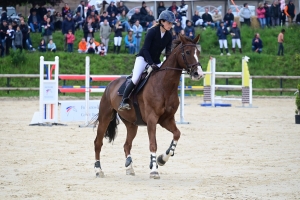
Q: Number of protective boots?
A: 4